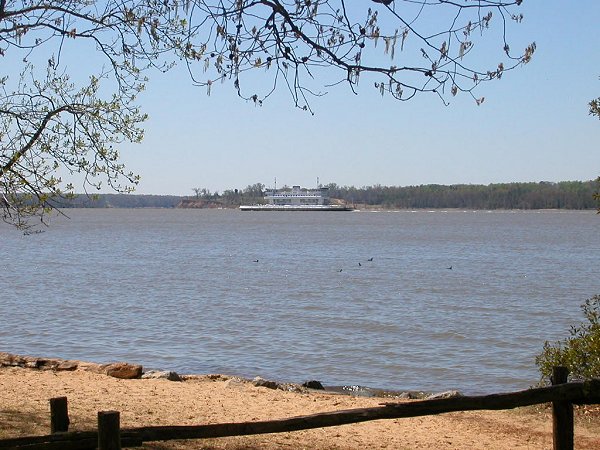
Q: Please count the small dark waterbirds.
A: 5